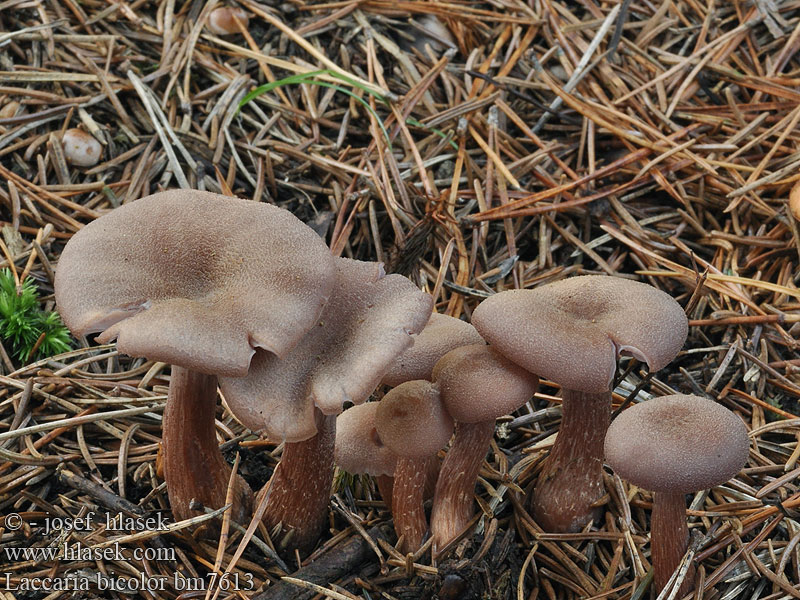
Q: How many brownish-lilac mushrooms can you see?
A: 8